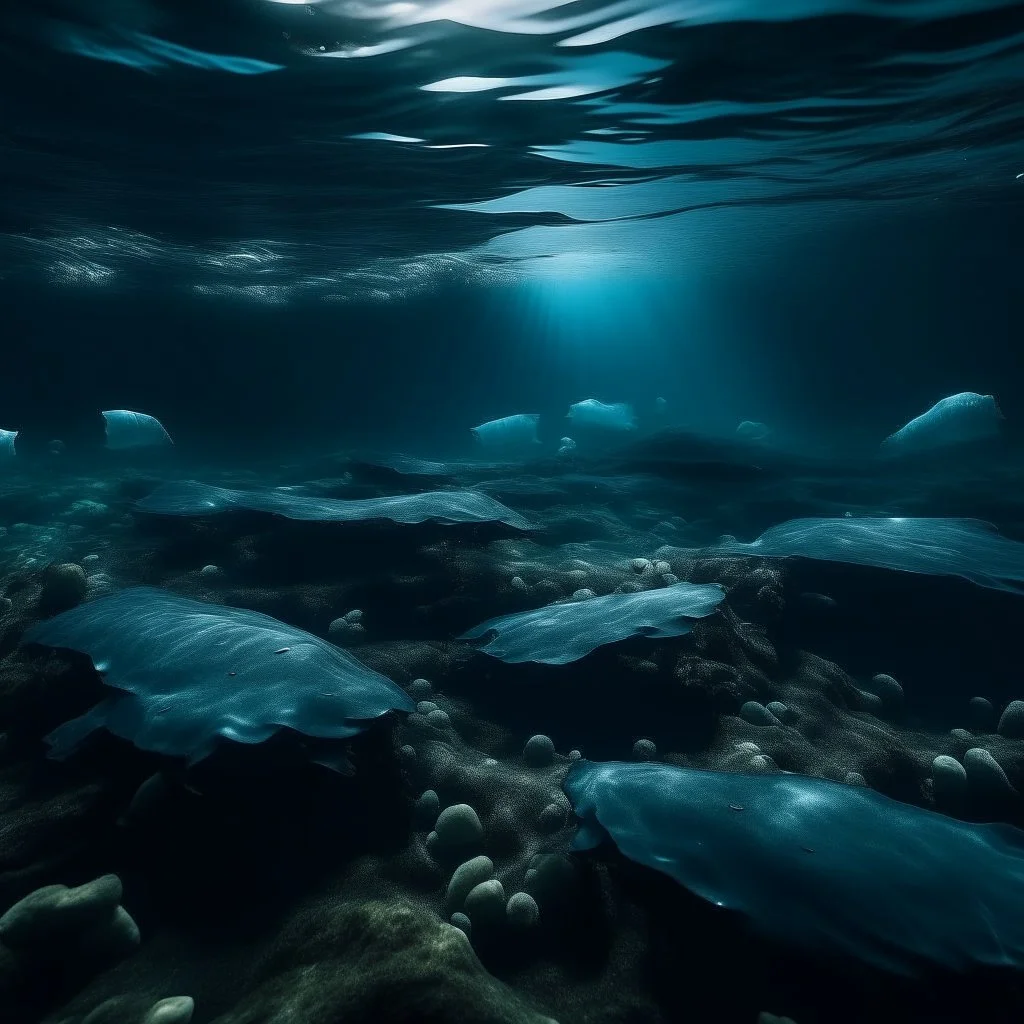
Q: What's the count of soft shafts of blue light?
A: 1